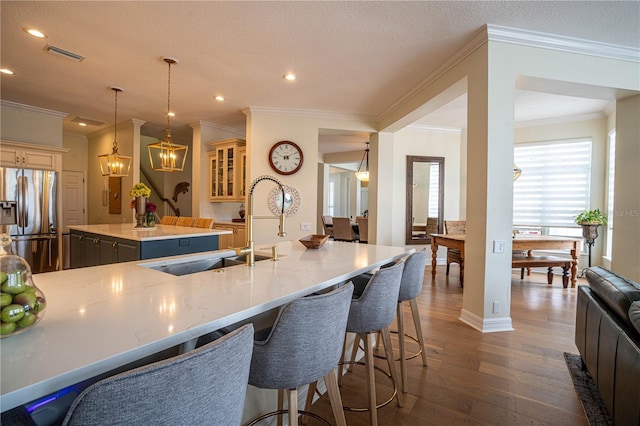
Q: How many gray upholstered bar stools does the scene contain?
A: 4